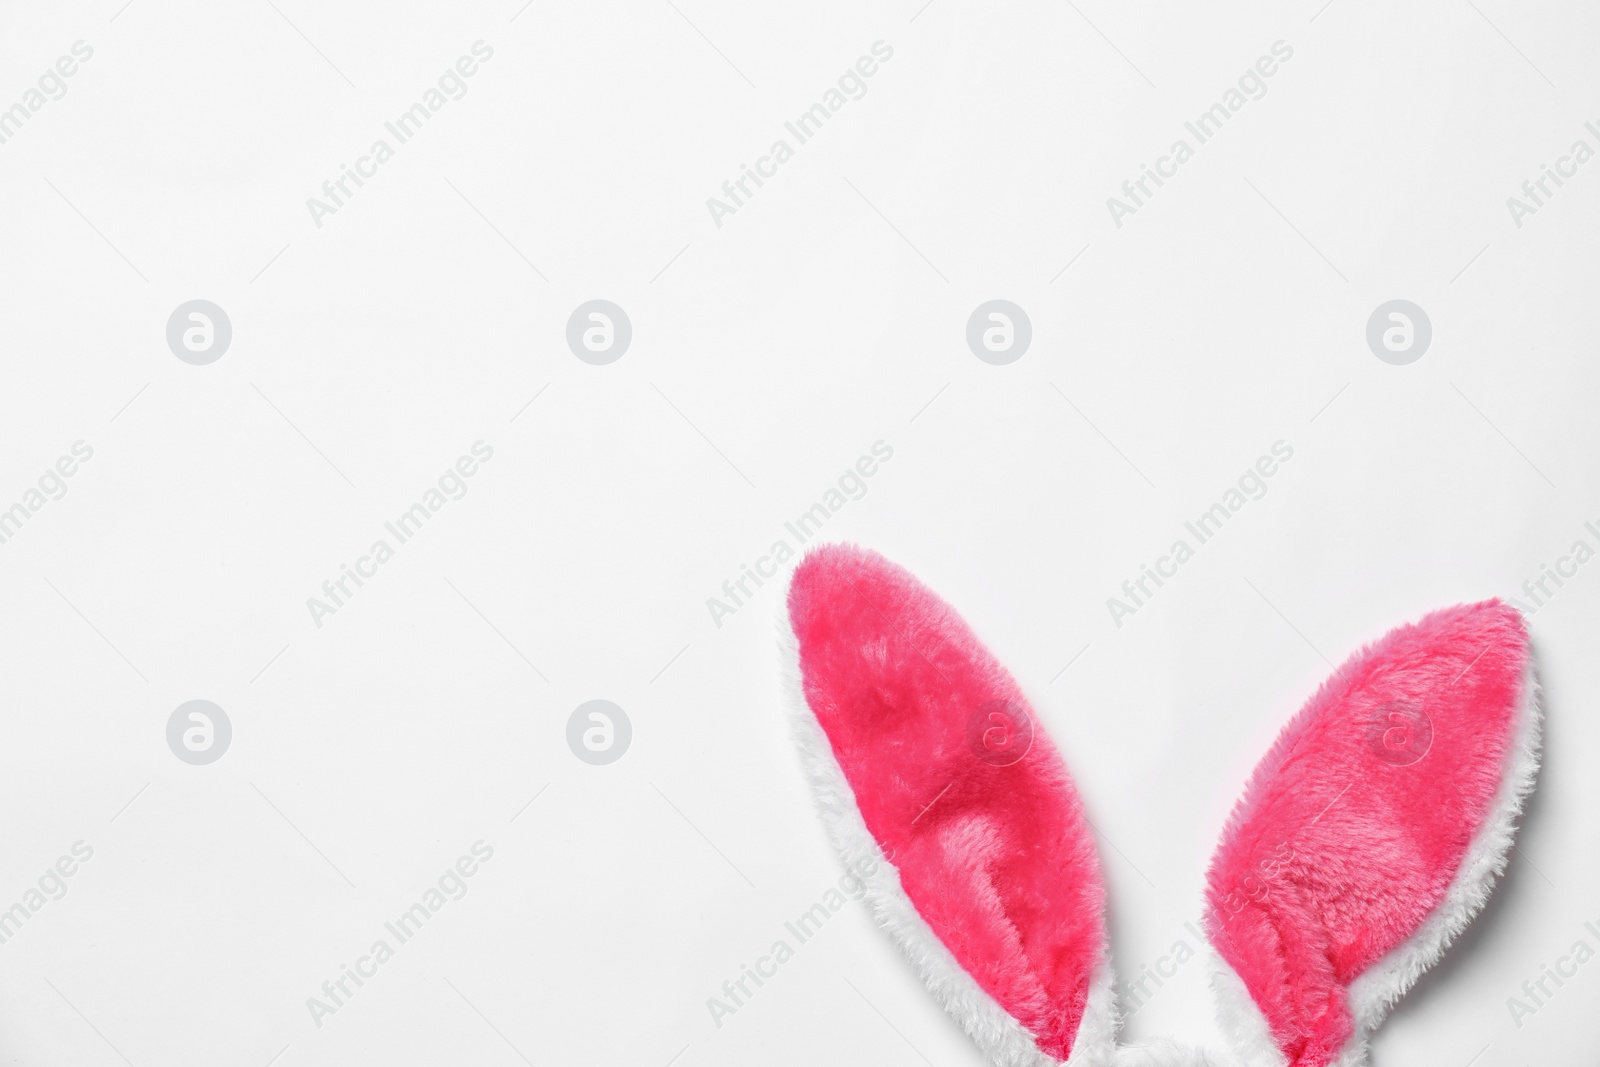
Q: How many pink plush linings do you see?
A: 2